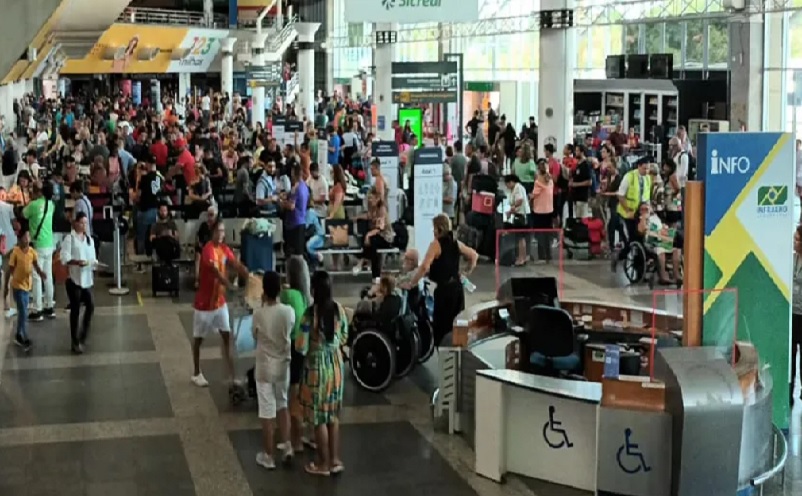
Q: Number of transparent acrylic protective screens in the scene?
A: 2